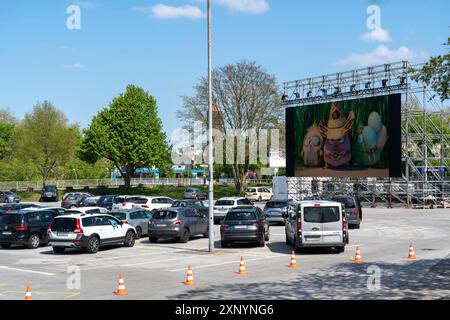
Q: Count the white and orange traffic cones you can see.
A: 7